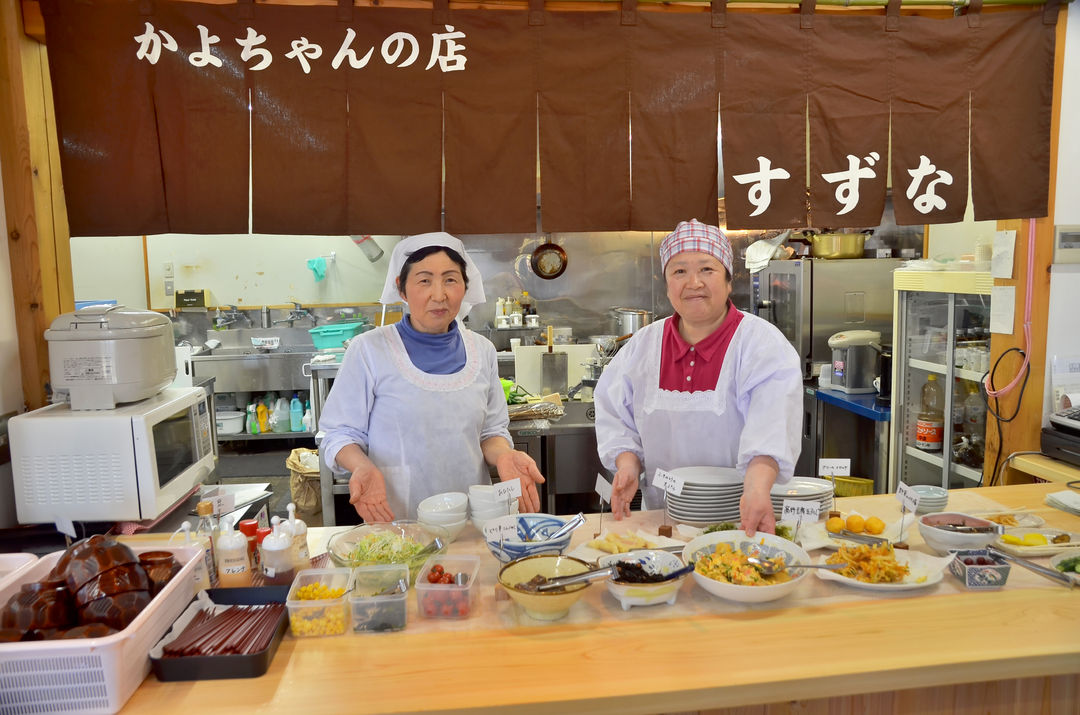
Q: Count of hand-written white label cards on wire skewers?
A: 7